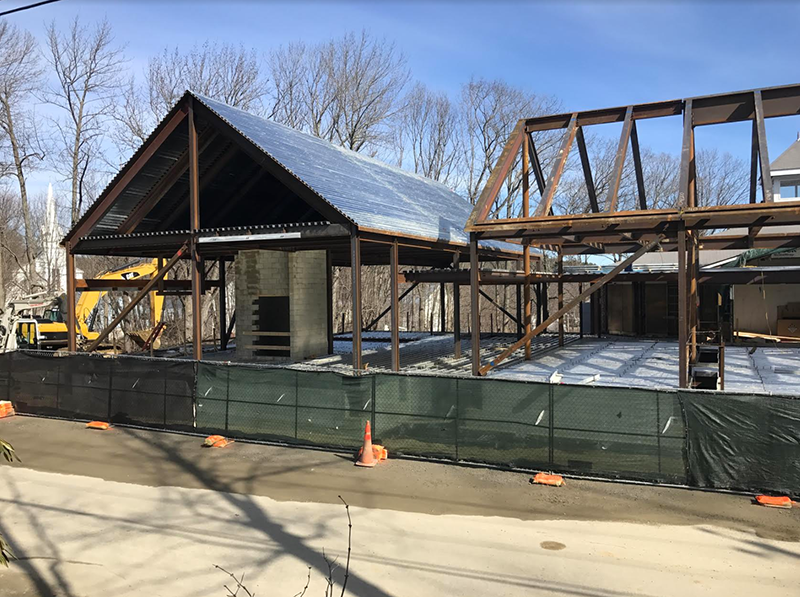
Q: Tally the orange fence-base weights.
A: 6